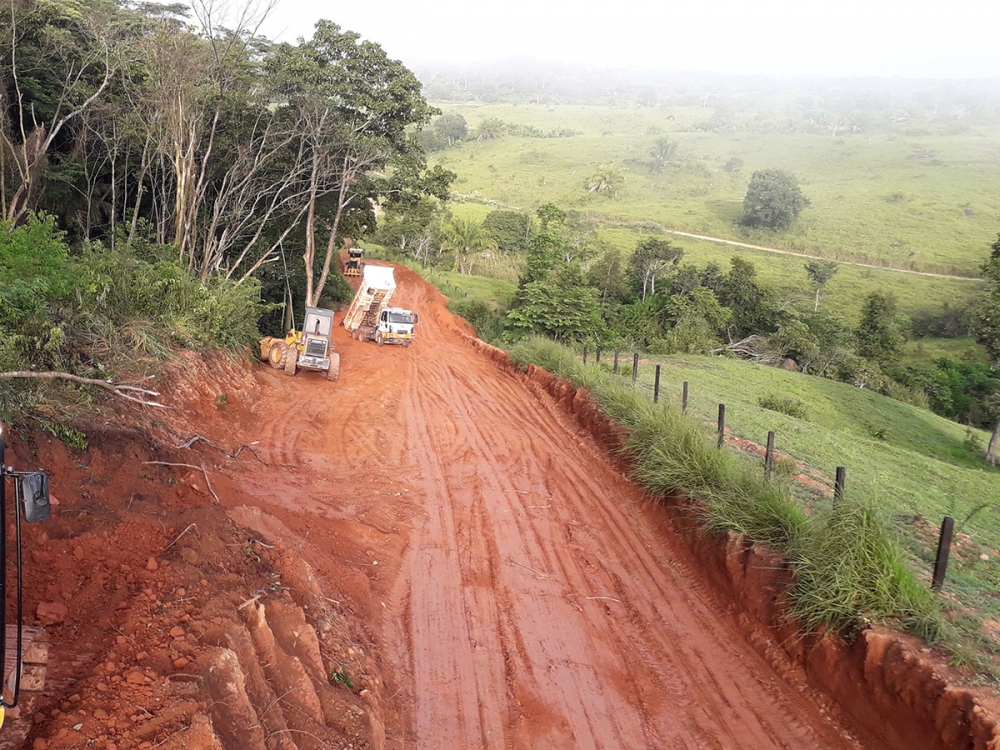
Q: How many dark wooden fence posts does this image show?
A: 10